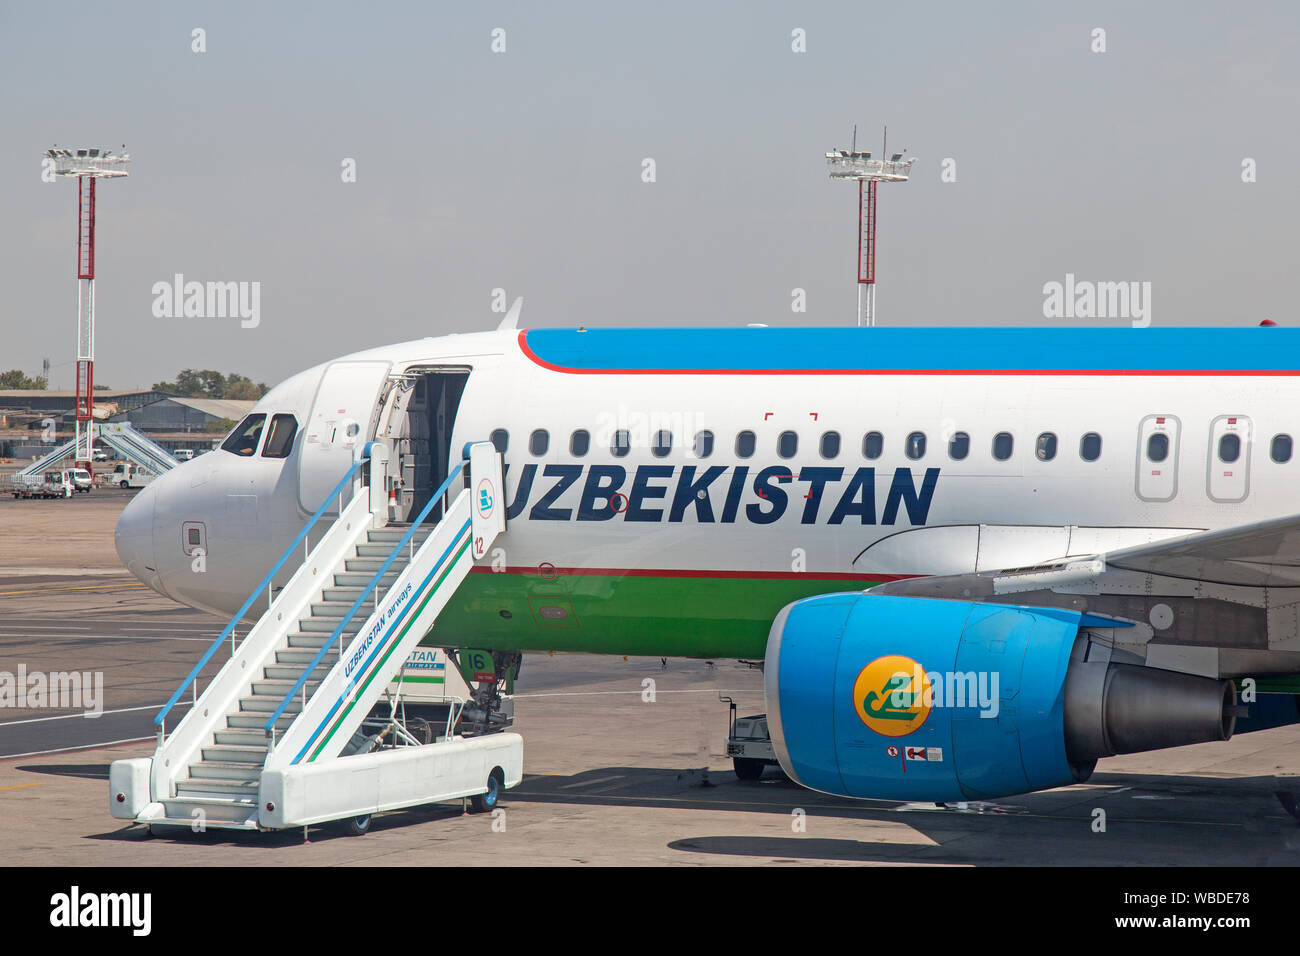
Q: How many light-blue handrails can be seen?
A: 2